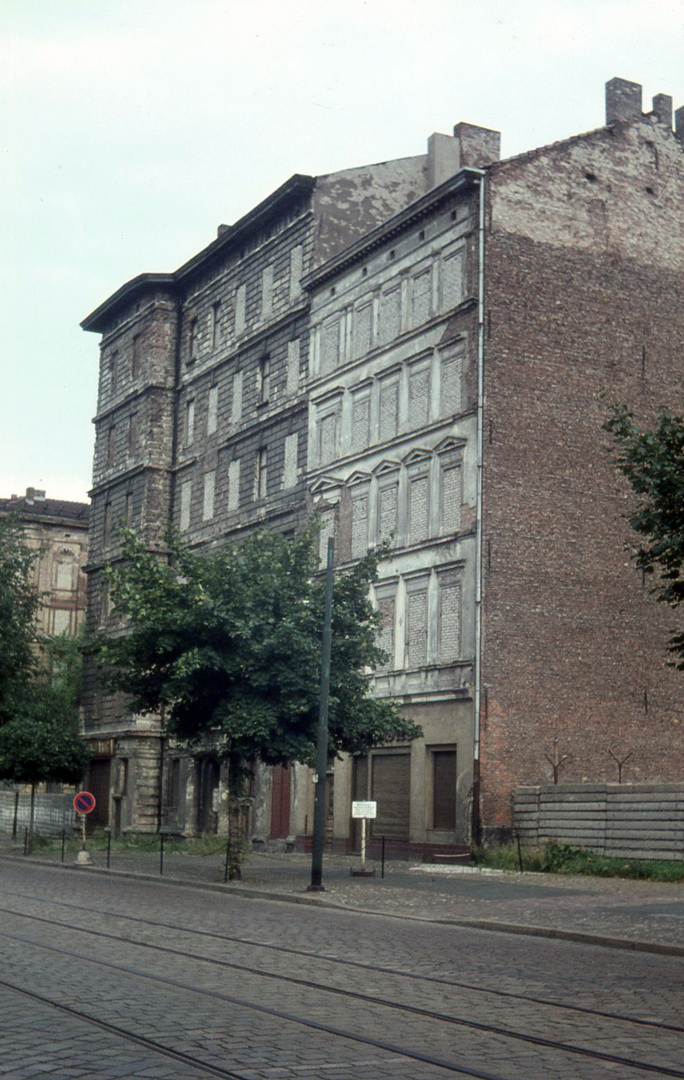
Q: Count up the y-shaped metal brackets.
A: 2